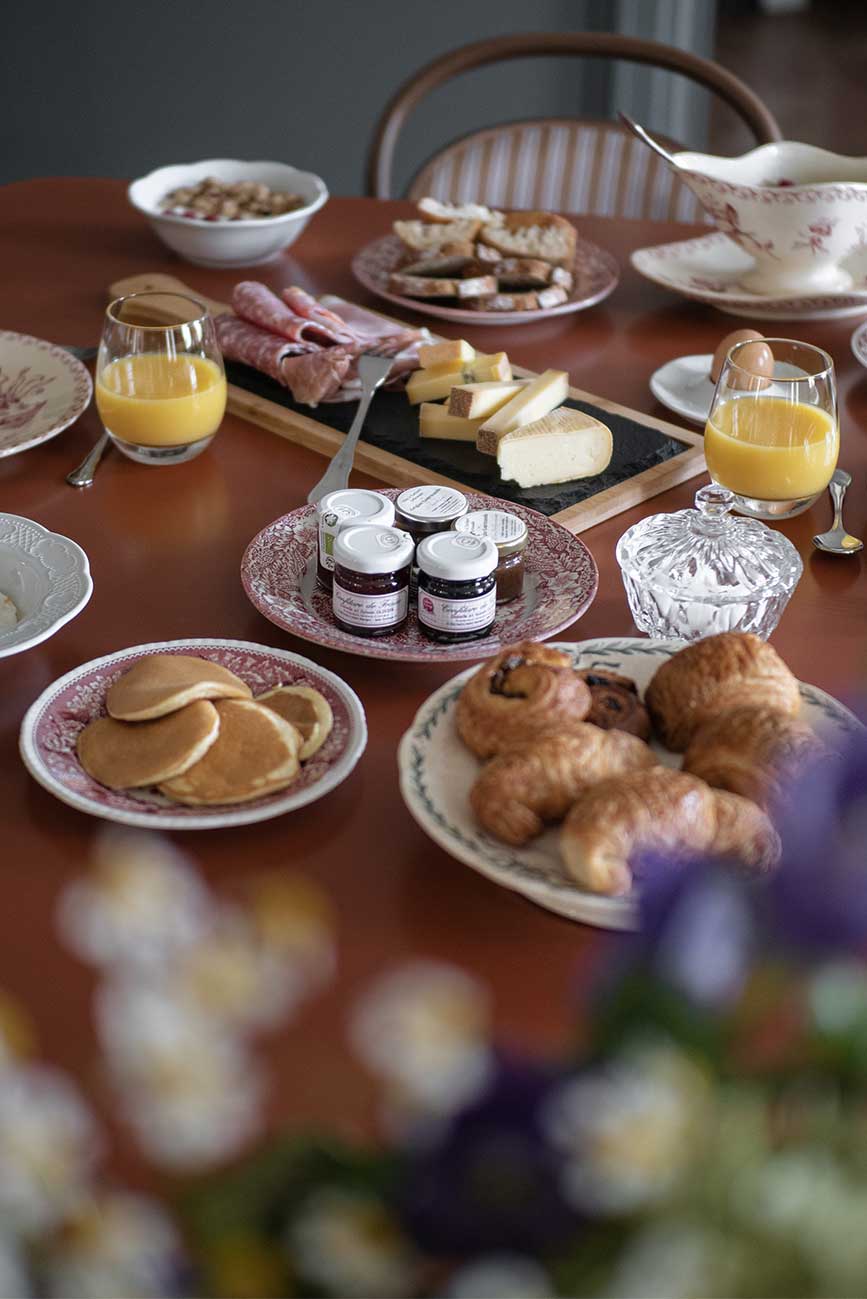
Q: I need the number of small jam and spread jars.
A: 5